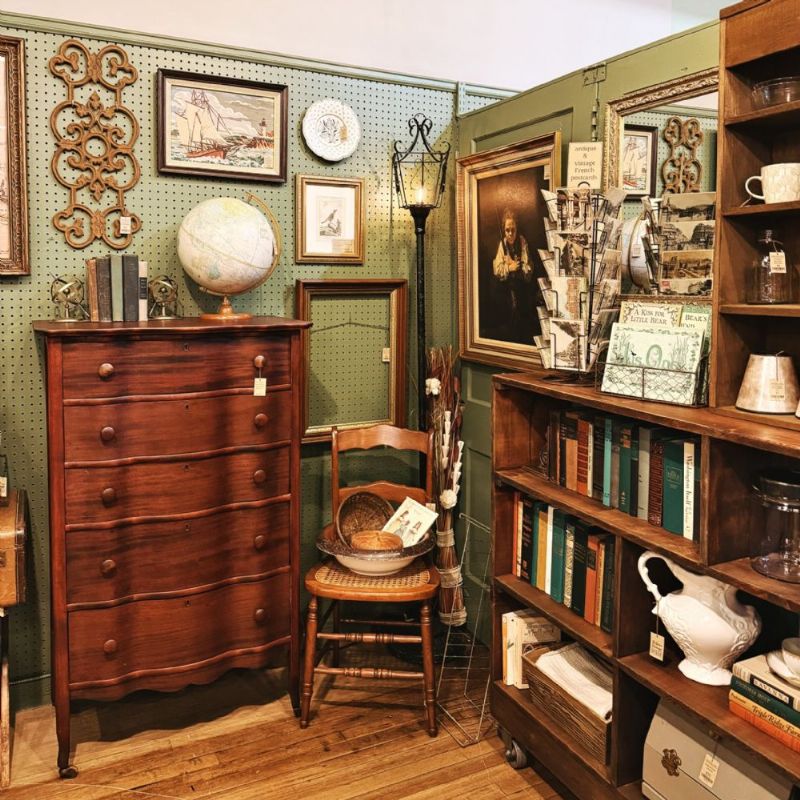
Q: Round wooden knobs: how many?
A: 10